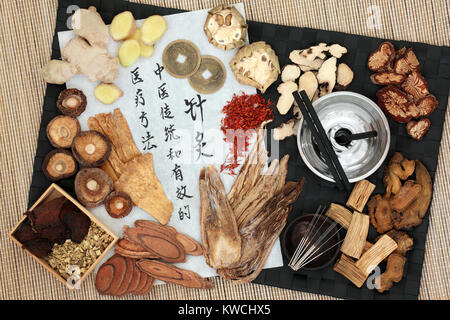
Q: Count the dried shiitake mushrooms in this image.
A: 6